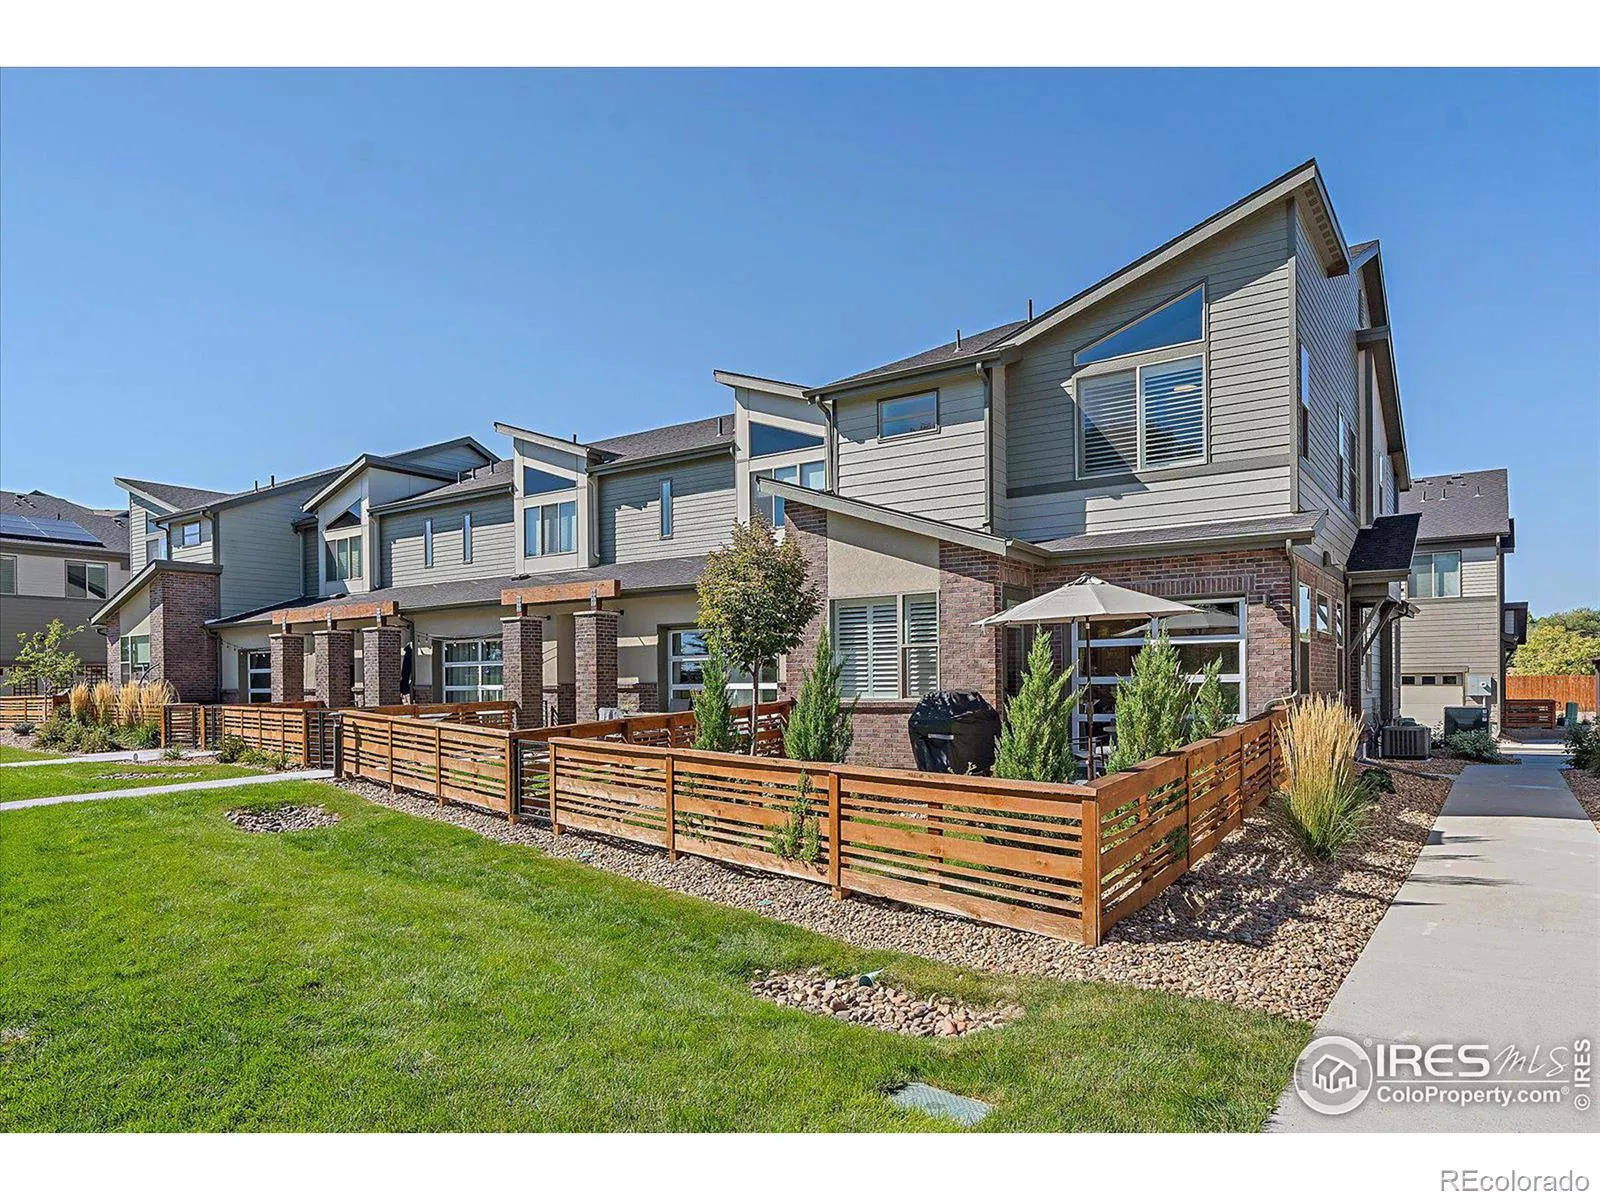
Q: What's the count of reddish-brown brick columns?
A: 5